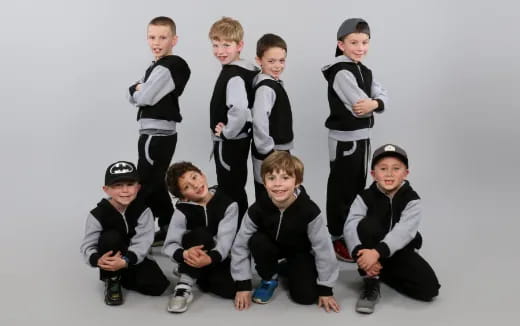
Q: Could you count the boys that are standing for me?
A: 4